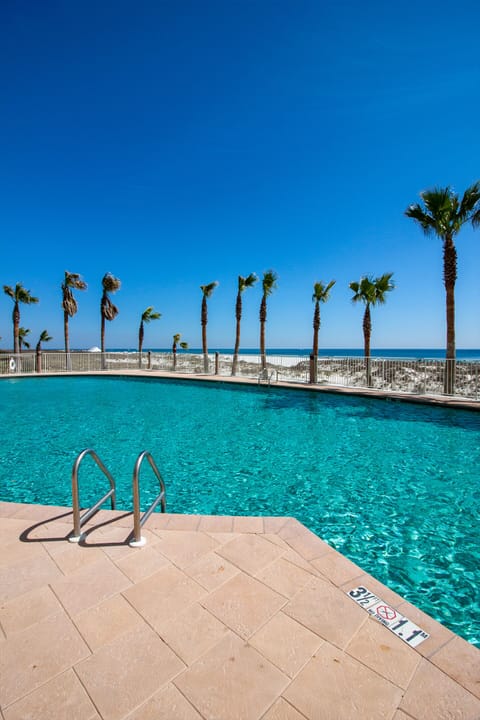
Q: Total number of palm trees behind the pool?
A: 13